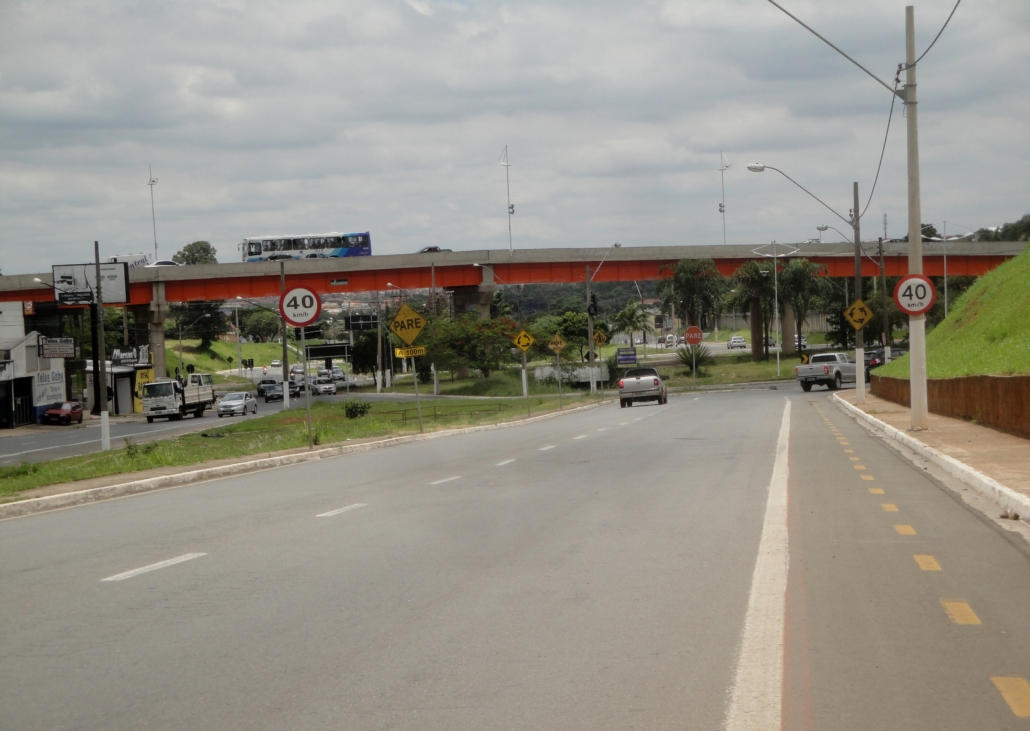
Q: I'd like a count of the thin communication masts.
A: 3